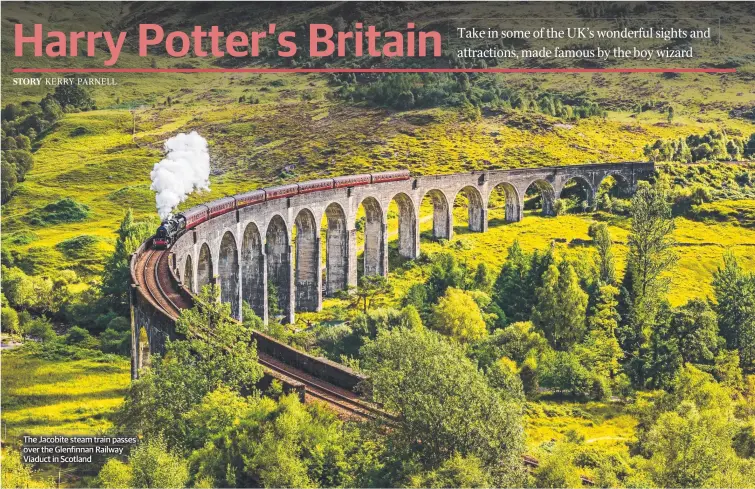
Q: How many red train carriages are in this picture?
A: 7